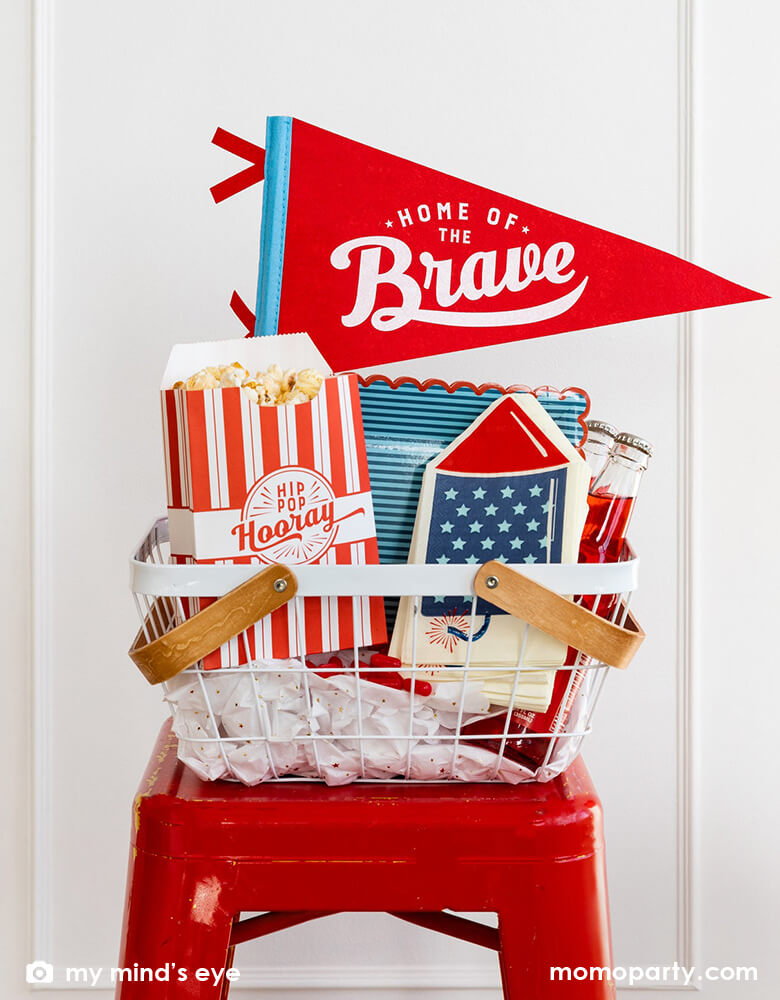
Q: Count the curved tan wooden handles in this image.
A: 2